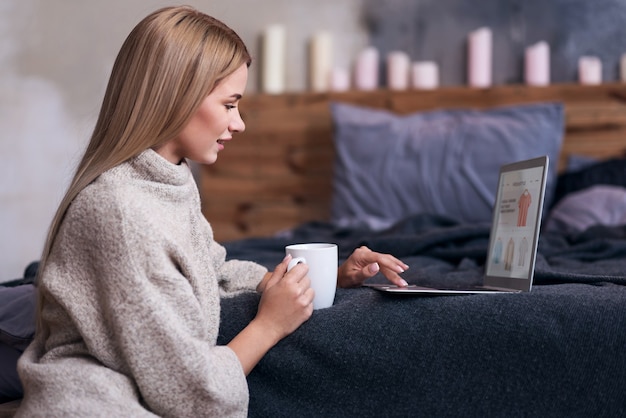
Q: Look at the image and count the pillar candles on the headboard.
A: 10